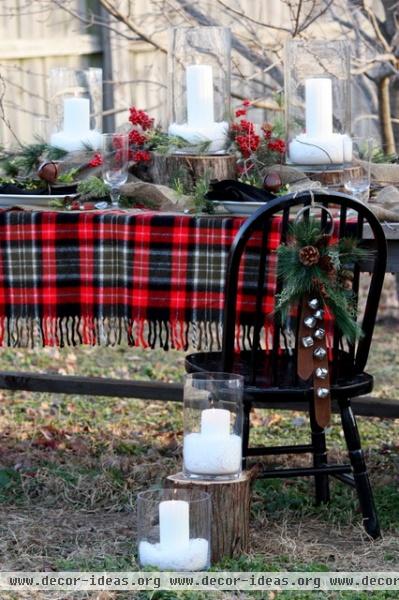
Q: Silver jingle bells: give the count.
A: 8